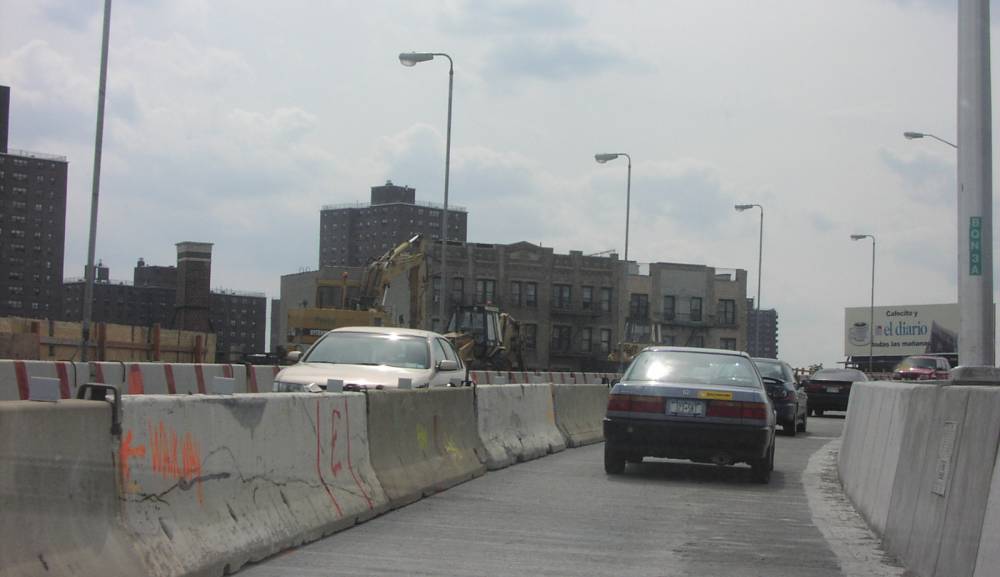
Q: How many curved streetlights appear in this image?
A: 5